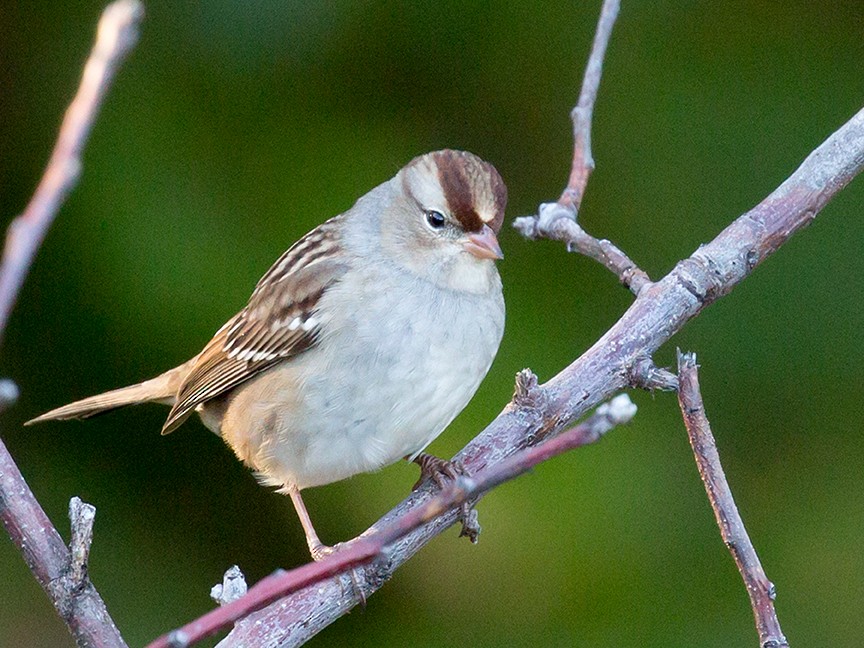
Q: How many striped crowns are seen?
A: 1